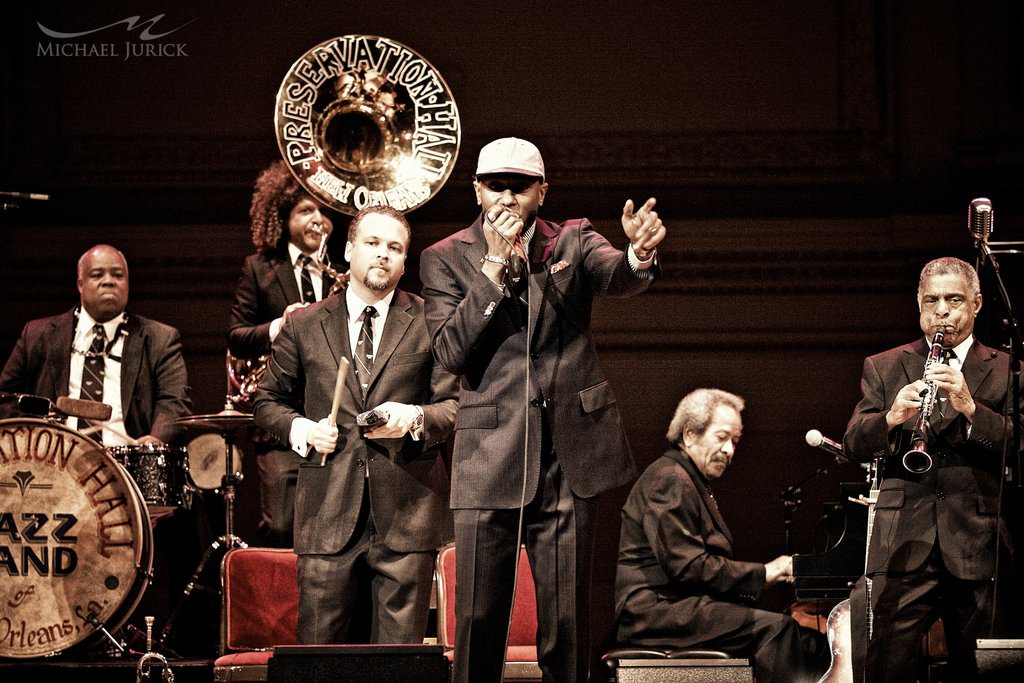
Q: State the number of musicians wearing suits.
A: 6